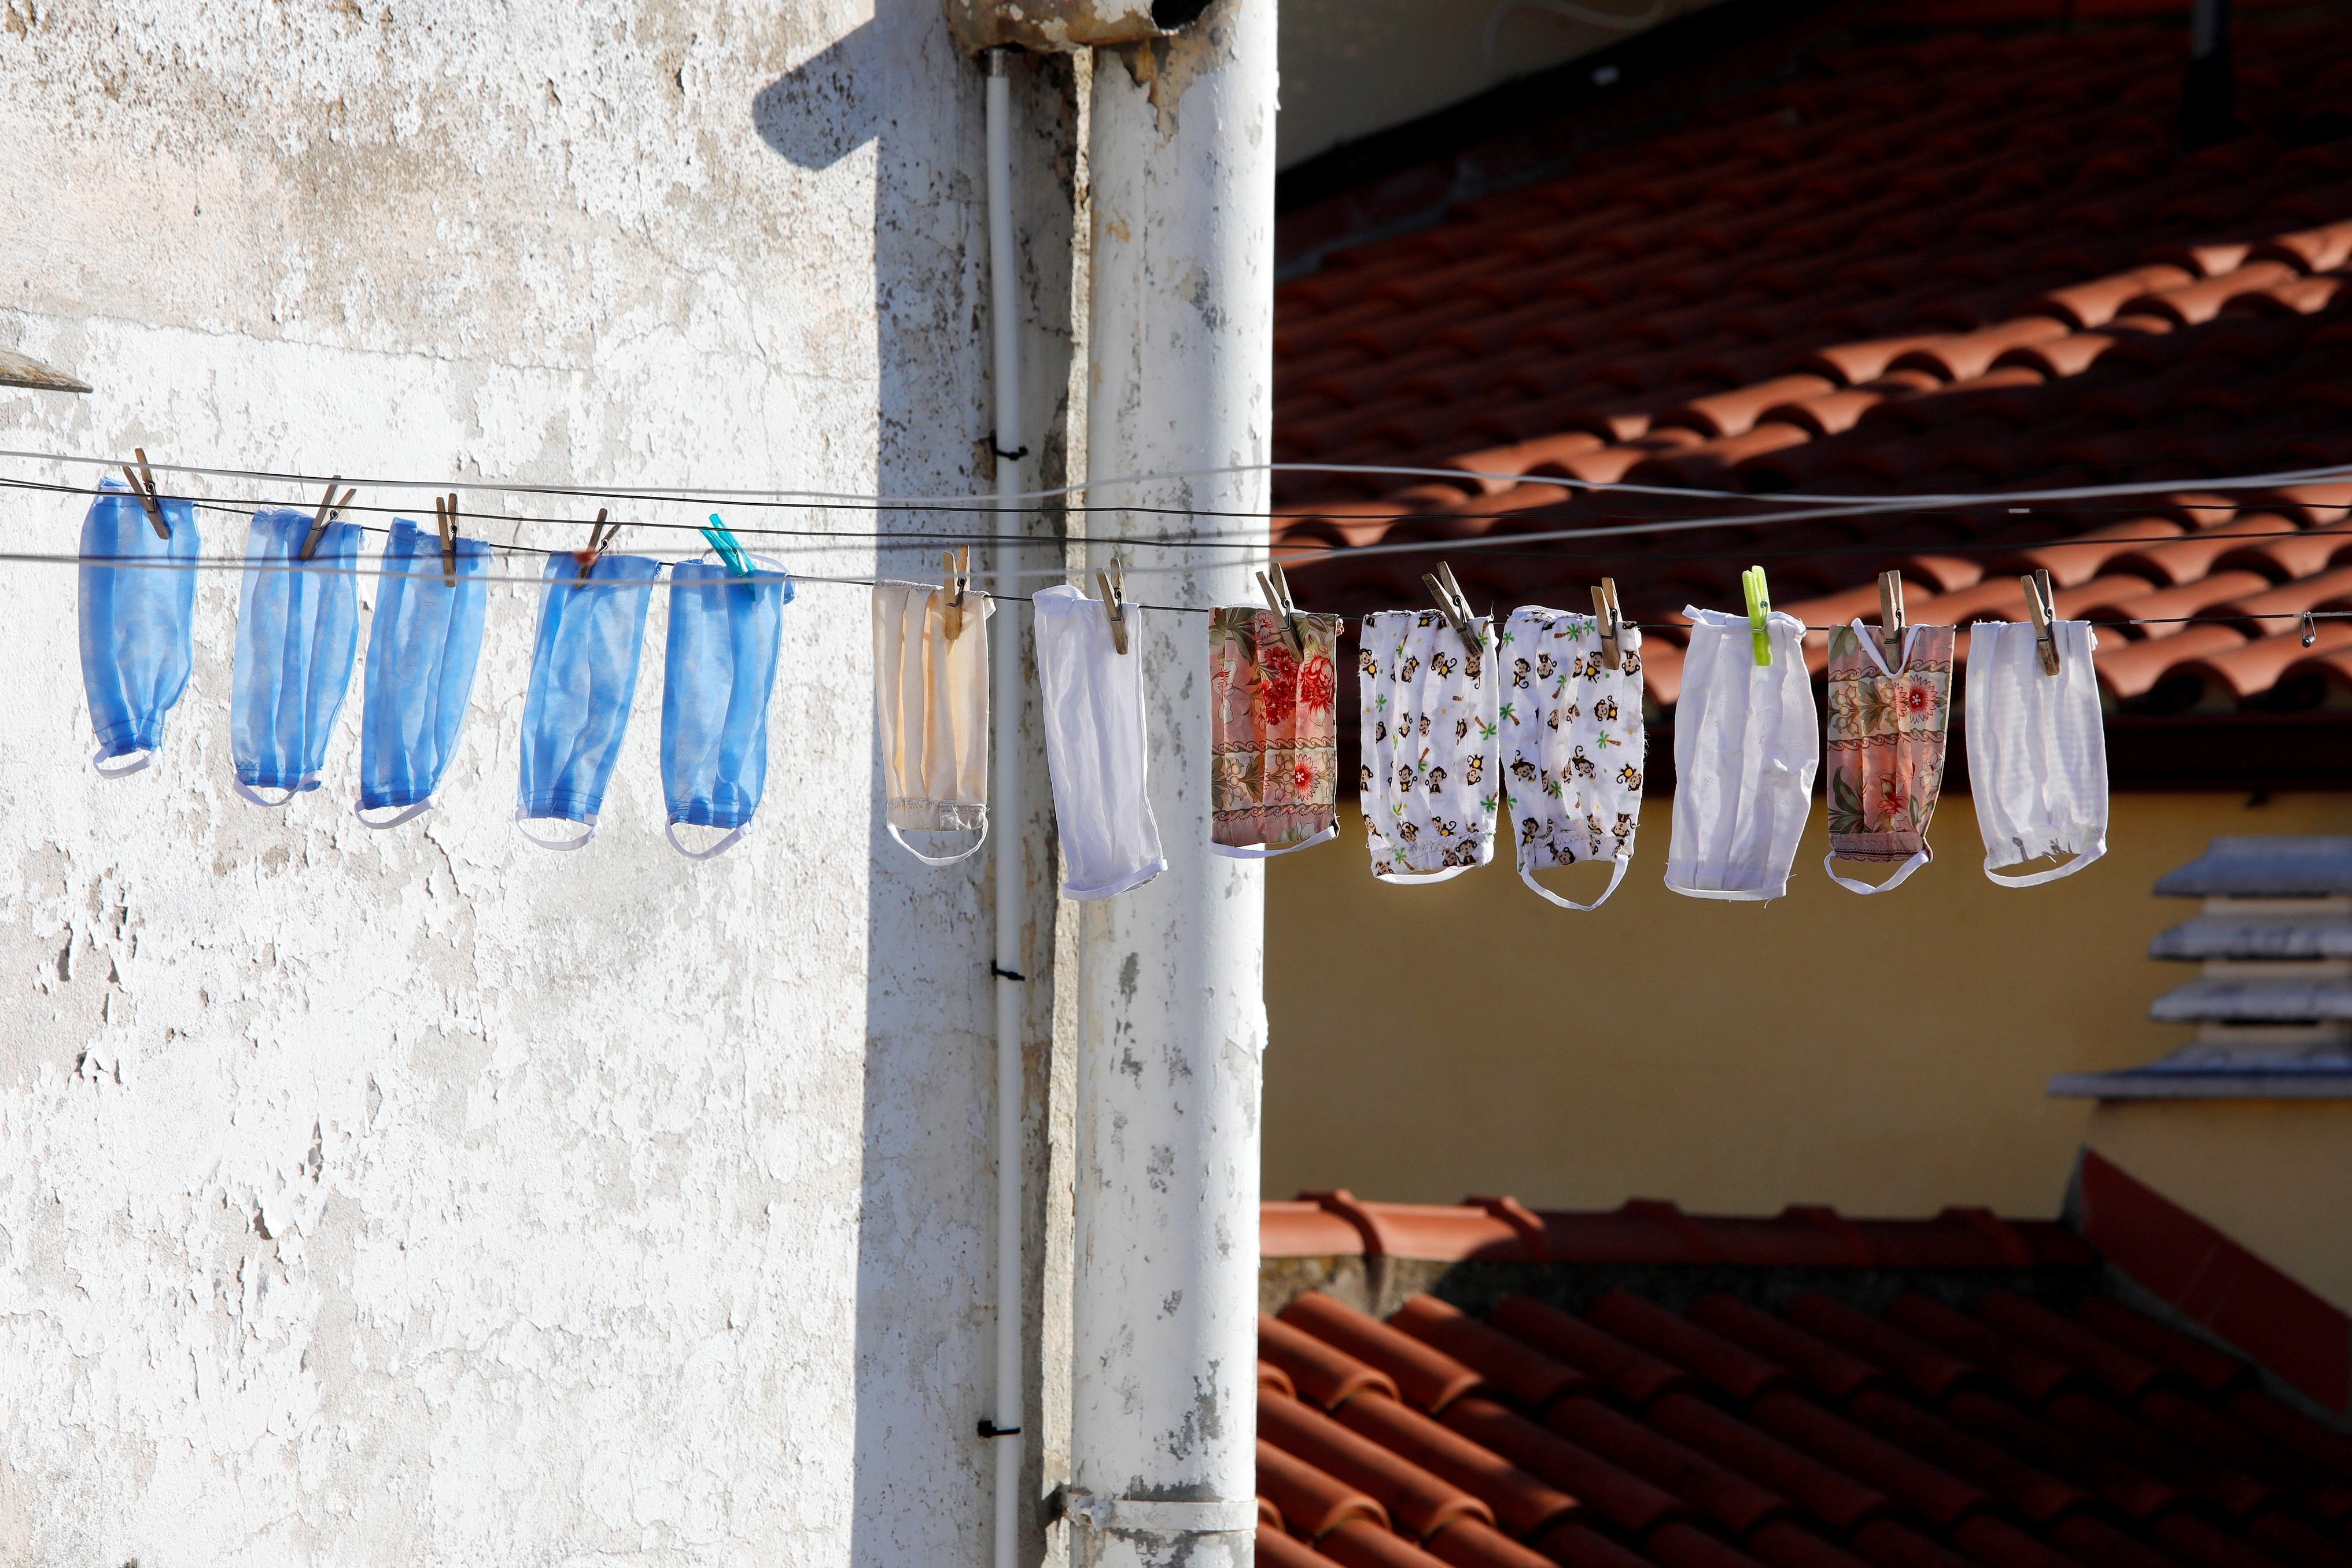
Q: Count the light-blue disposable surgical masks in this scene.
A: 5